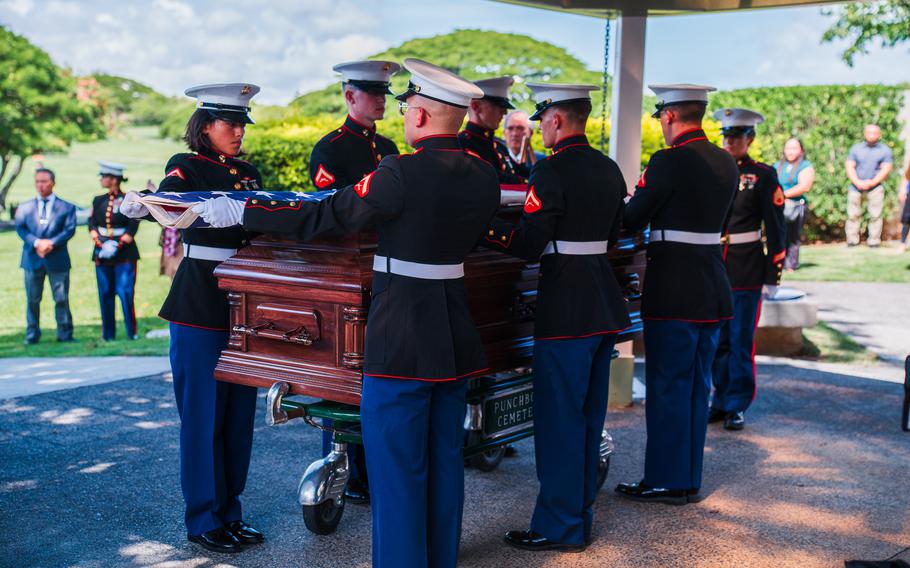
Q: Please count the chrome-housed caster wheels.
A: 2